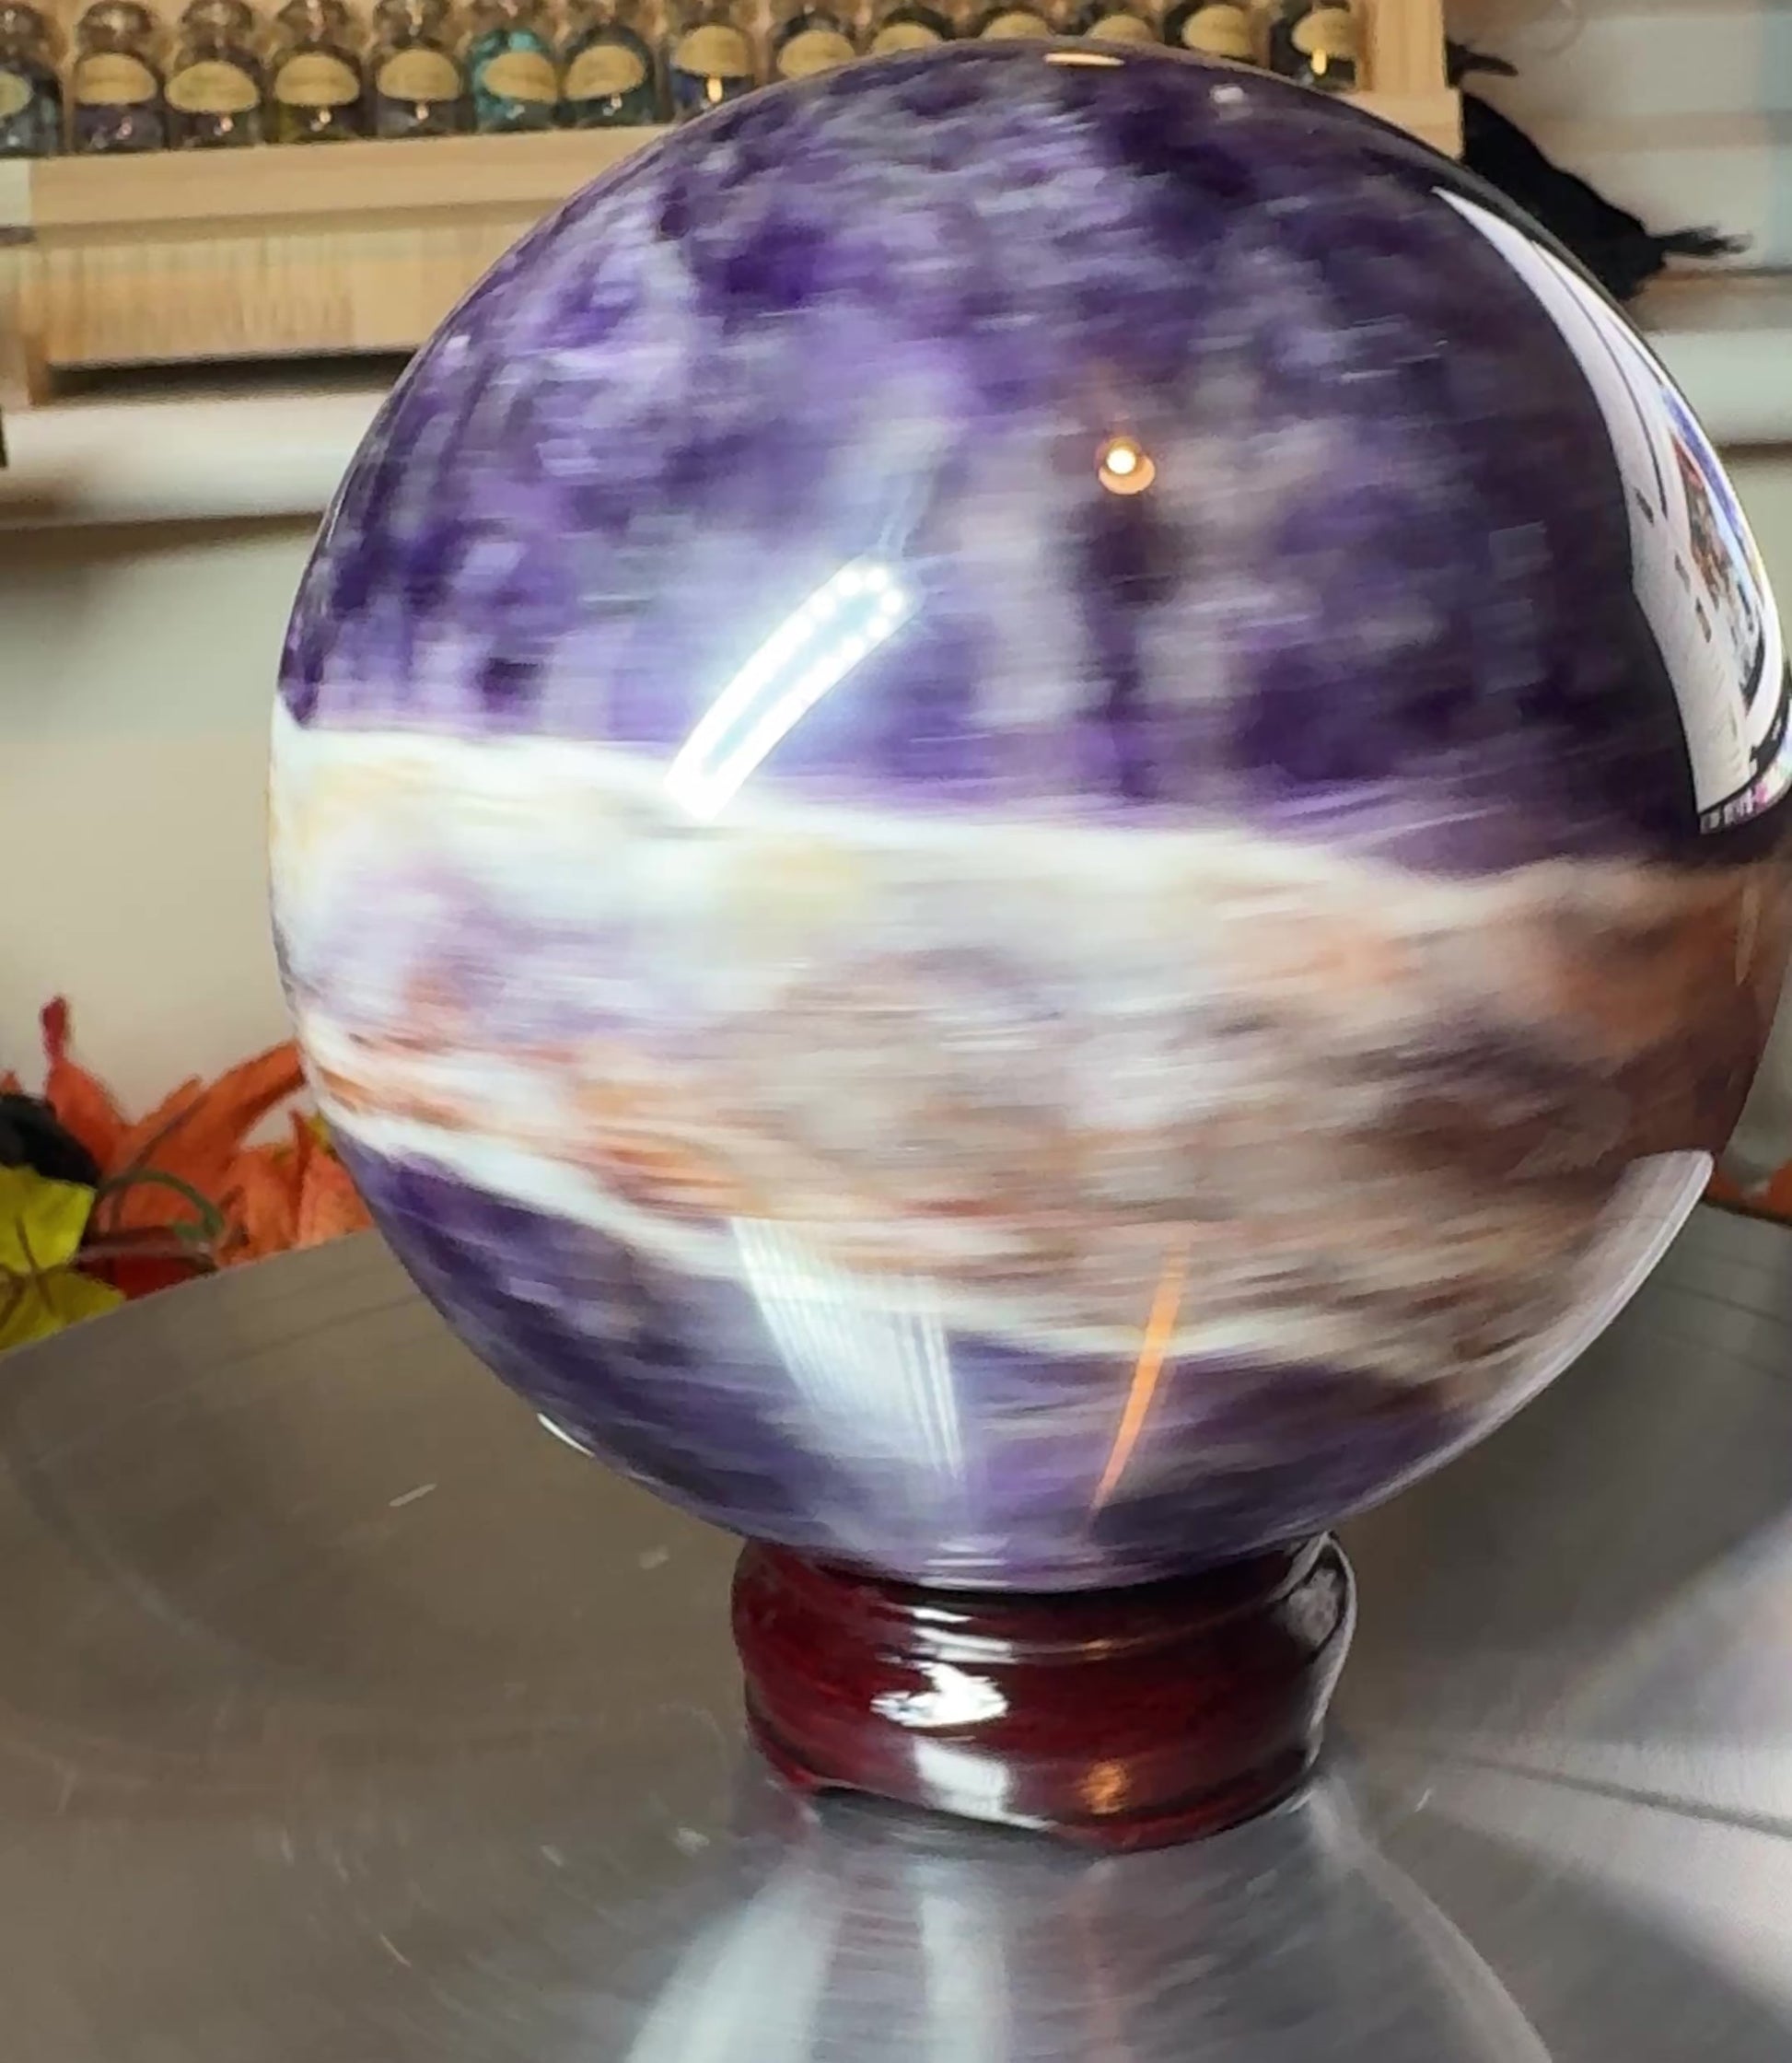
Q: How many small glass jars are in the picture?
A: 14